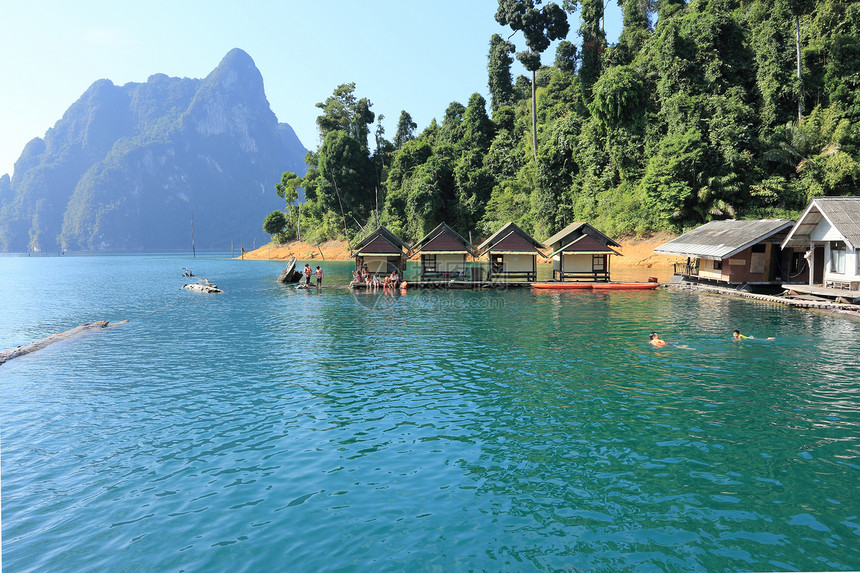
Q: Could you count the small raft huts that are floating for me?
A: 4